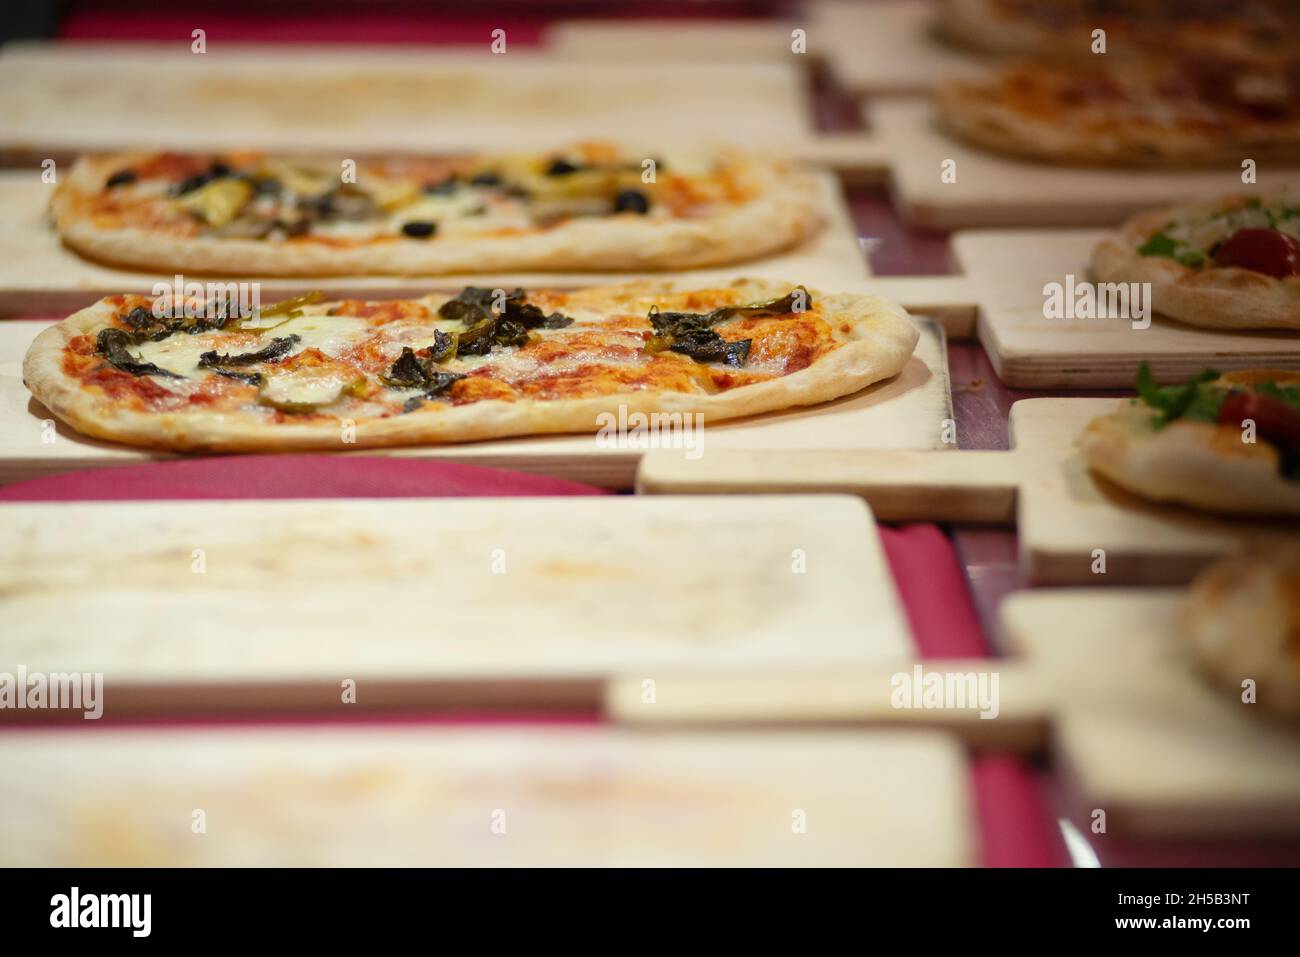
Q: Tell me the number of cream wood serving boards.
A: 10